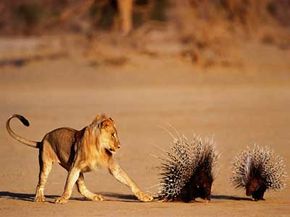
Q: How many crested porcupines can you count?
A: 2